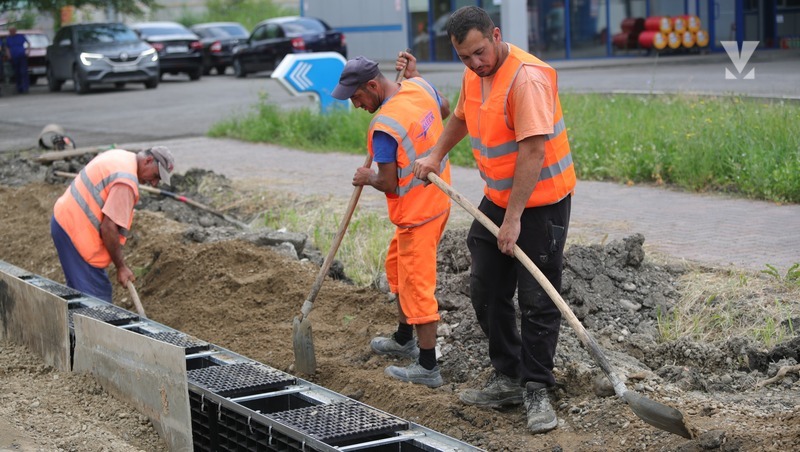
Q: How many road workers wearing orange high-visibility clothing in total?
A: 3